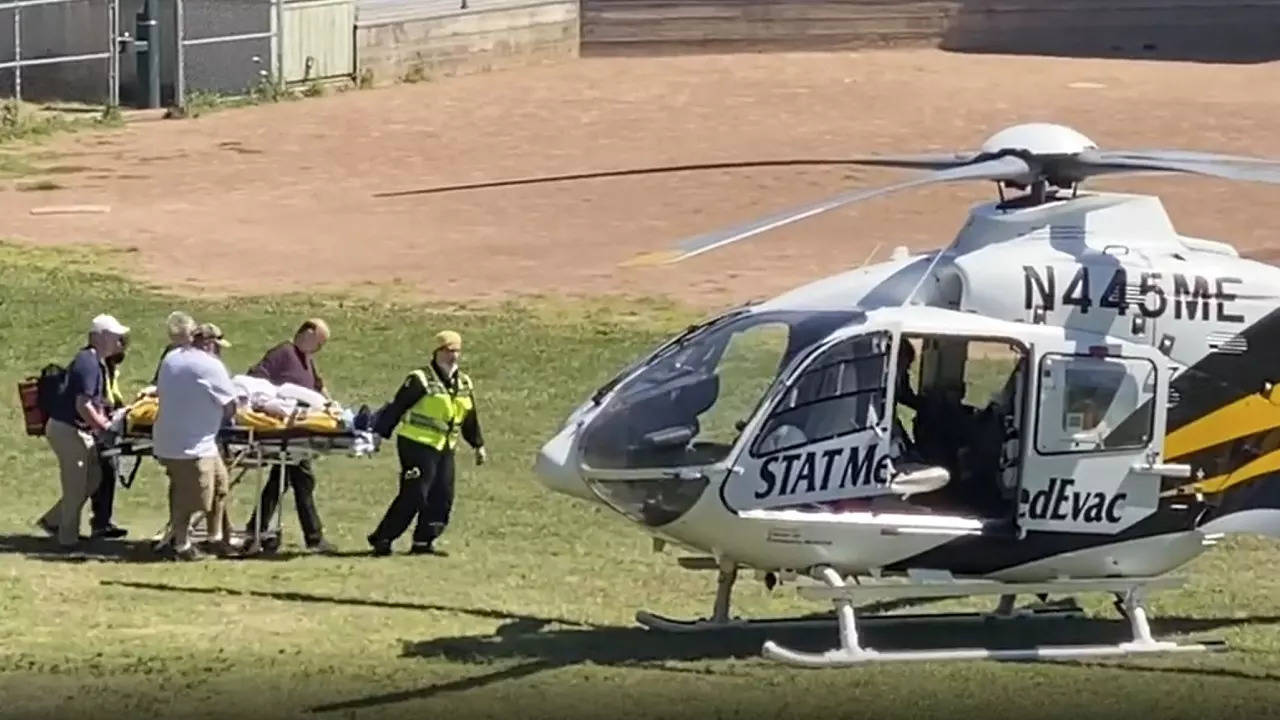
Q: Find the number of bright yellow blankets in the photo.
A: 1